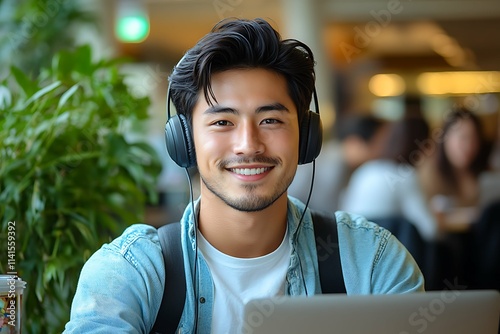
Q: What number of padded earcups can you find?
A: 2